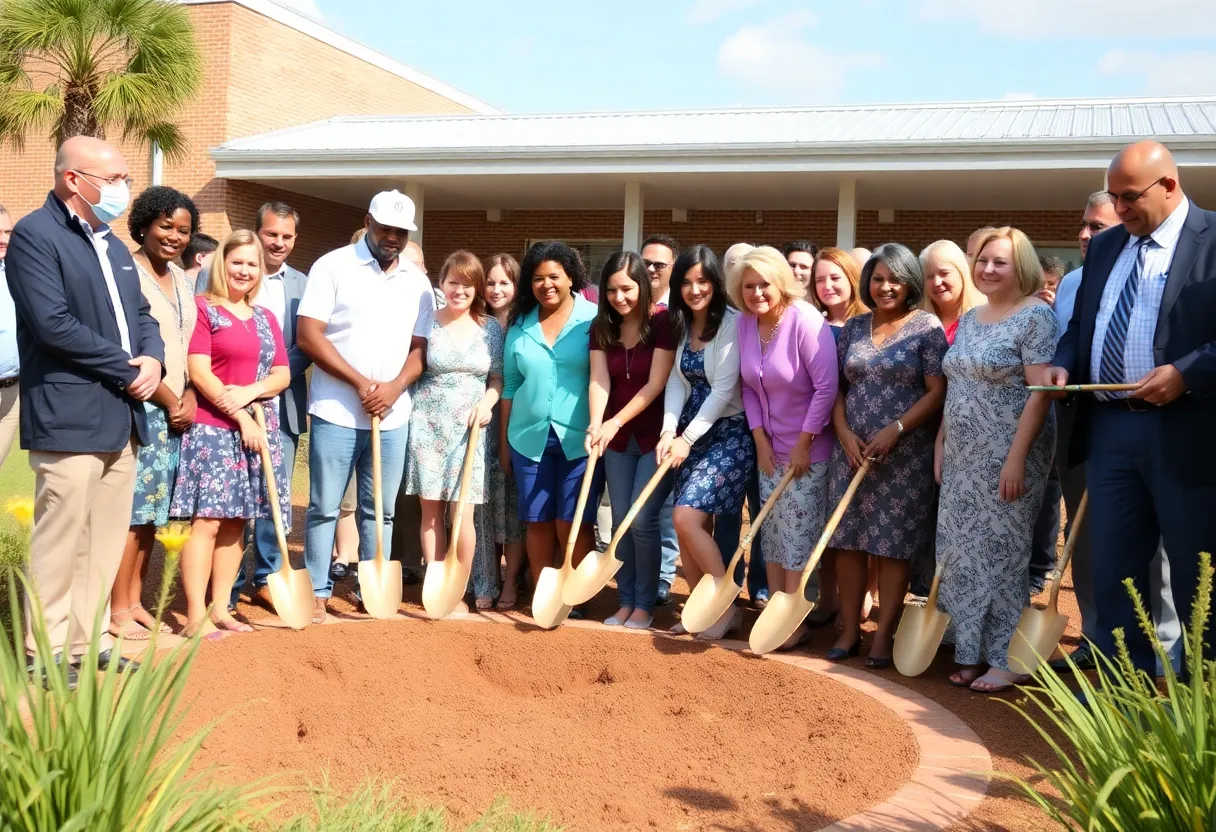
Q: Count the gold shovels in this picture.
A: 9